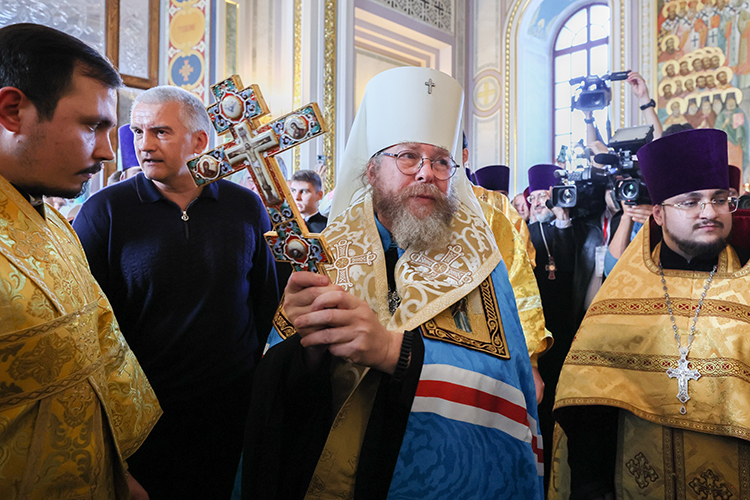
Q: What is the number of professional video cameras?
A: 3